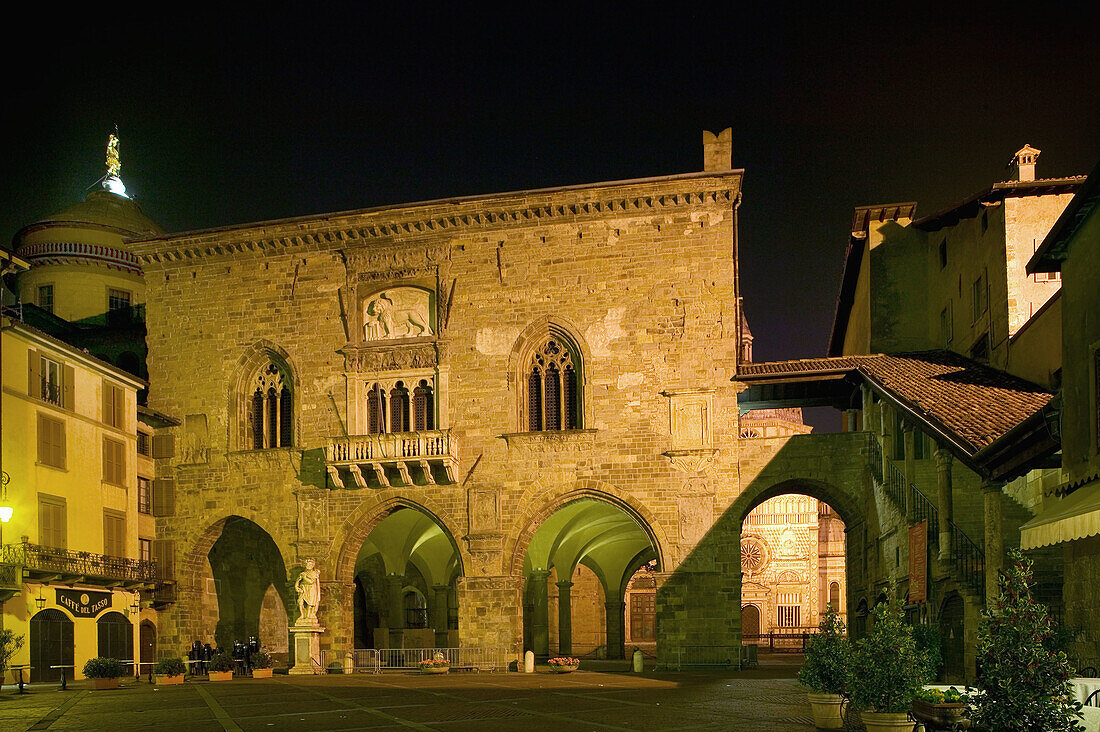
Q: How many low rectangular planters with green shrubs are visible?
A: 4